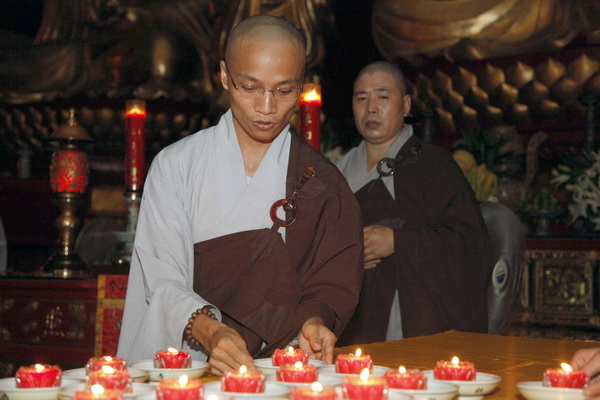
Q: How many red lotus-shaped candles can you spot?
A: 15